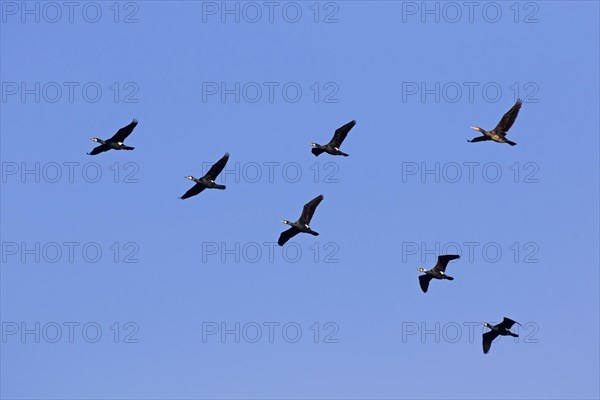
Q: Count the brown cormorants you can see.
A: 1